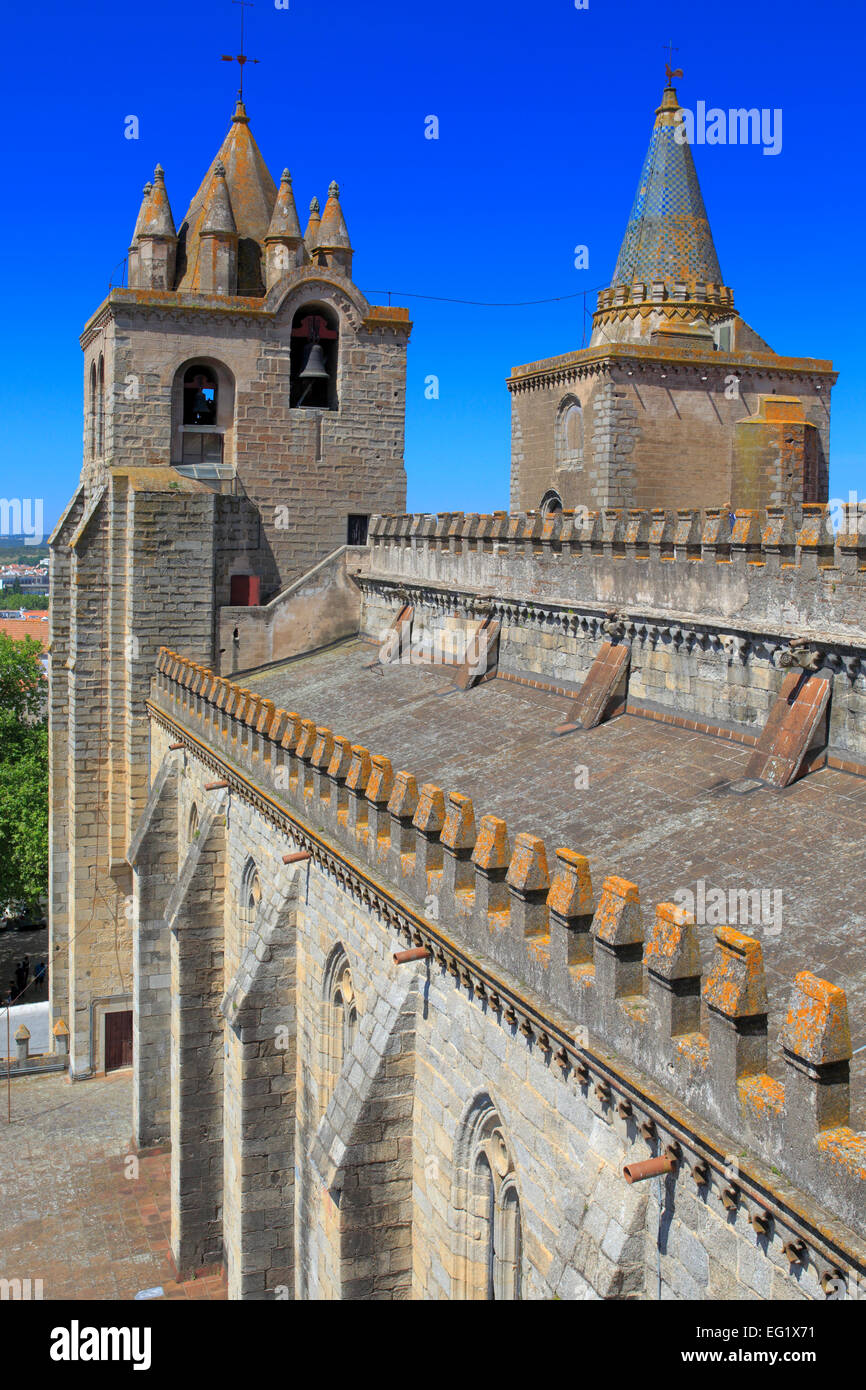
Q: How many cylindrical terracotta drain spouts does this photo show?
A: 5